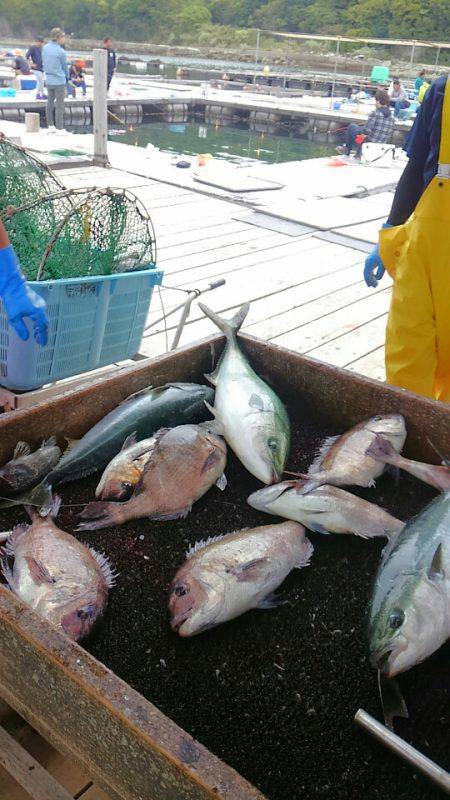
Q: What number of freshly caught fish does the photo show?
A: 11